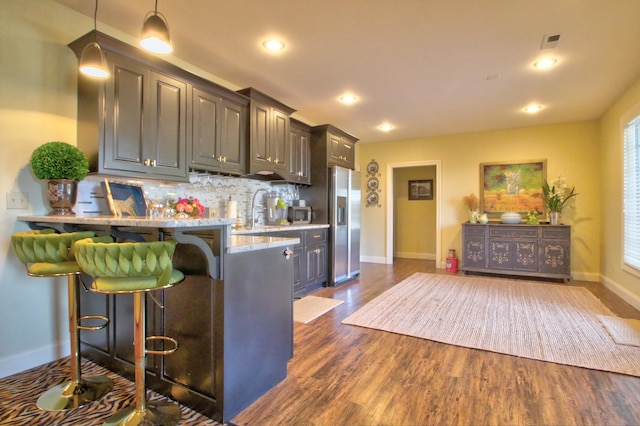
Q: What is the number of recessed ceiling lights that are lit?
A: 5